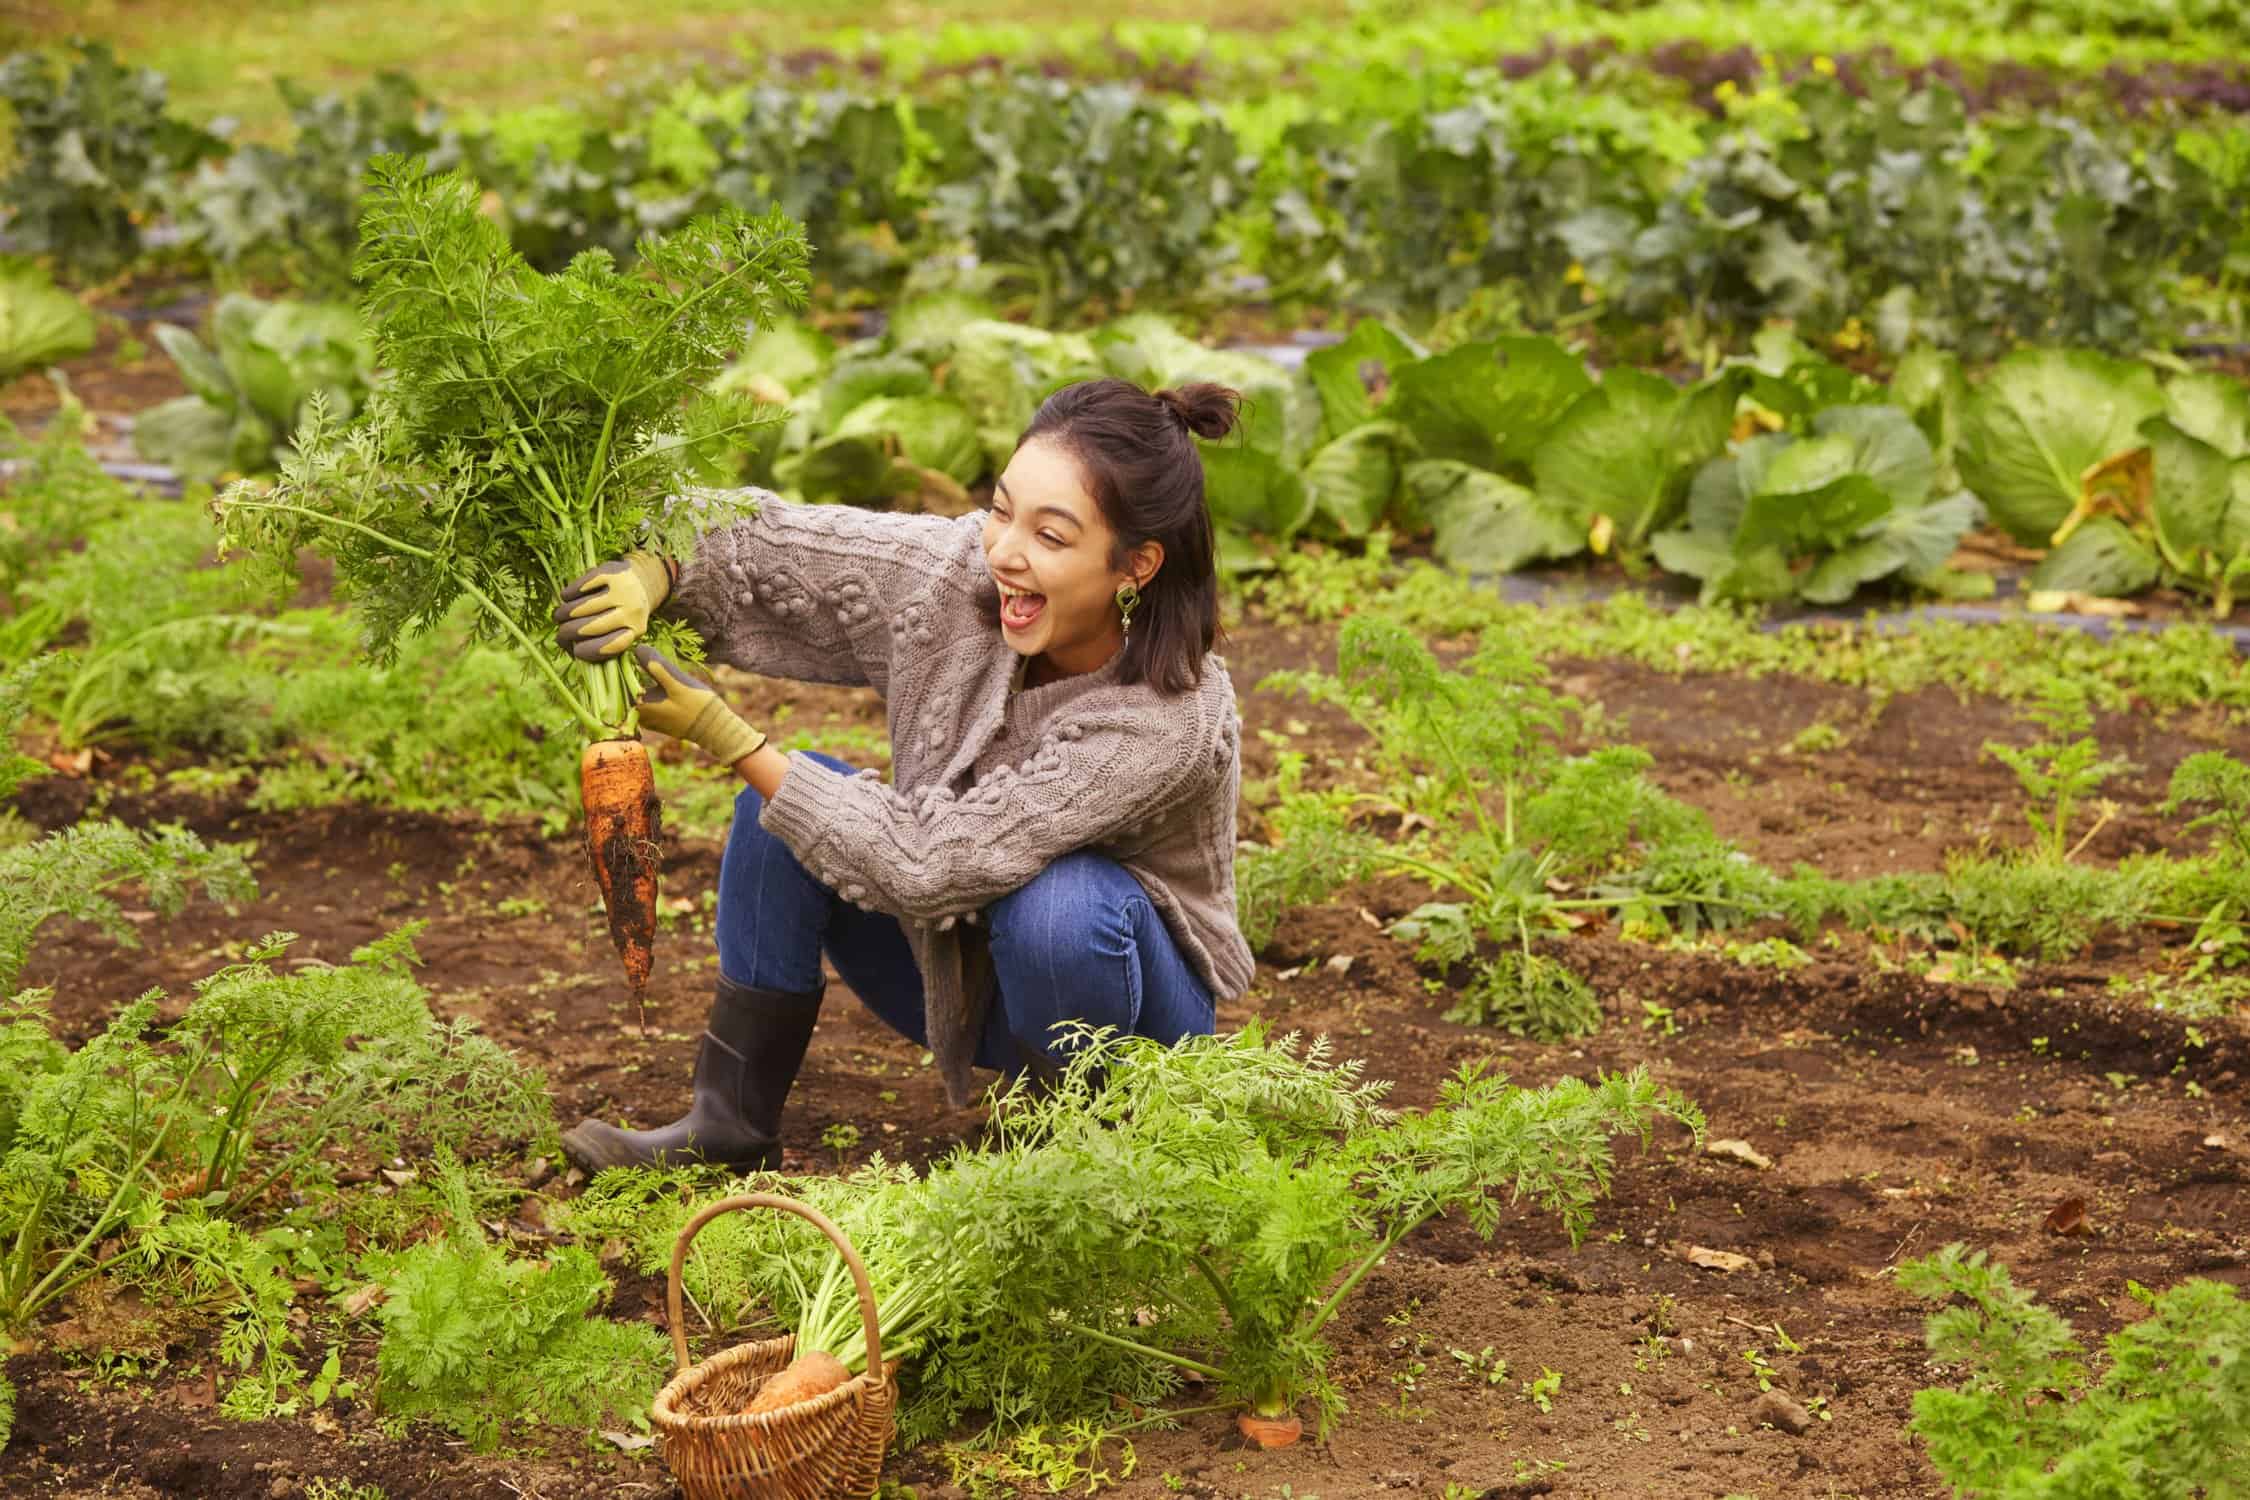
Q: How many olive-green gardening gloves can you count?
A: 2